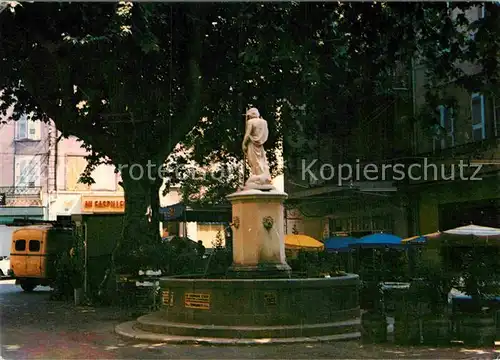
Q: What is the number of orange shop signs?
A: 1